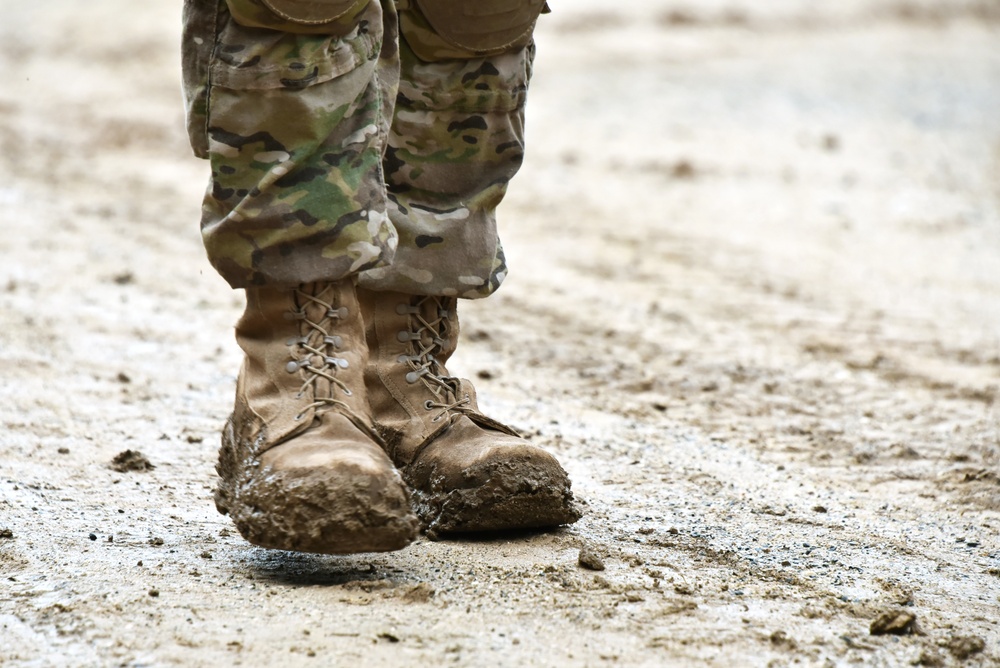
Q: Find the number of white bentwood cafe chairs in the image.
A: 0